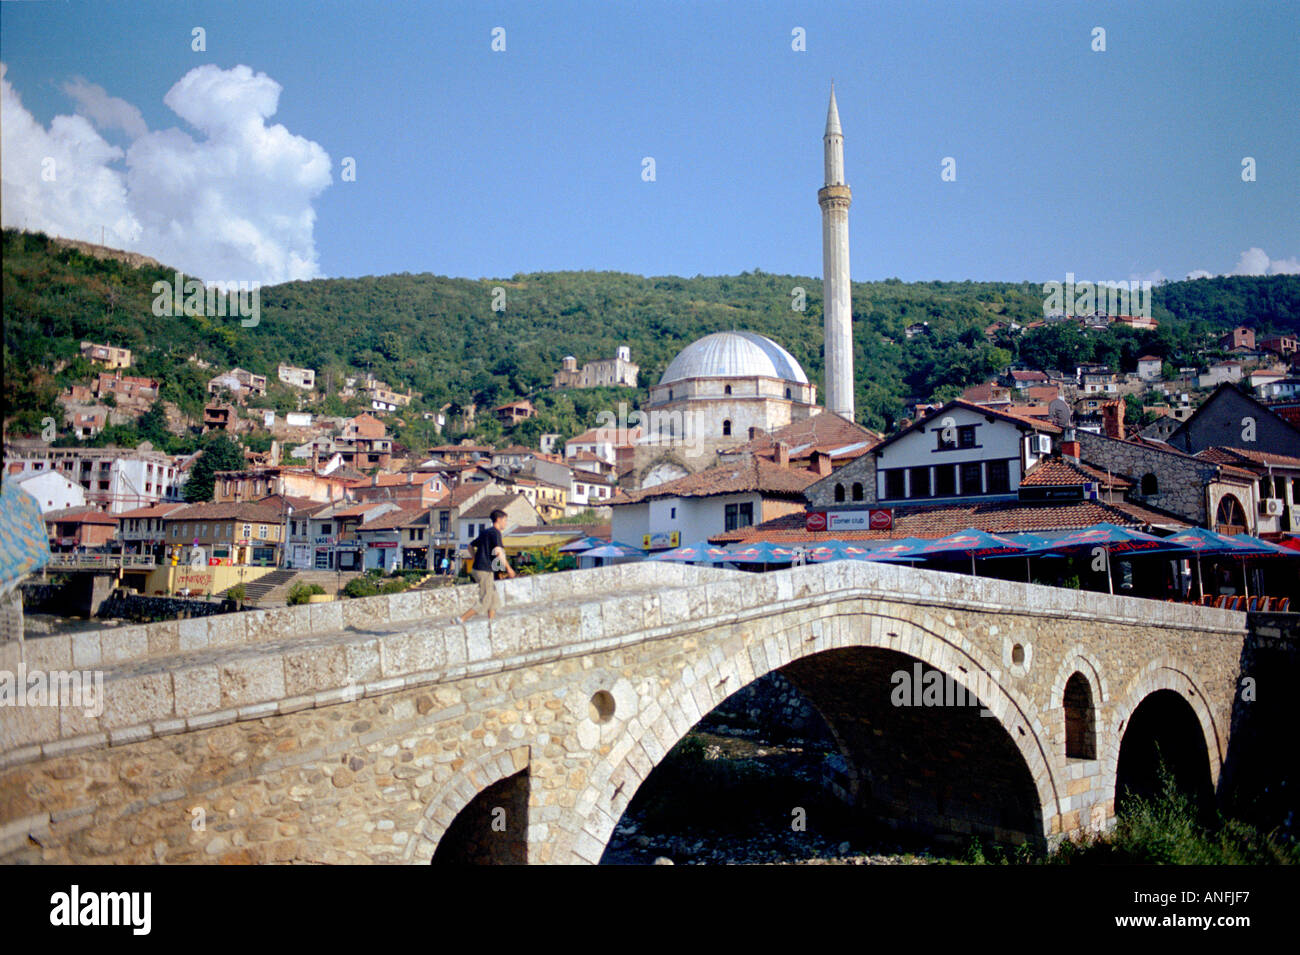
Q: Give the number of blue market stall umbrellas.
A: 11